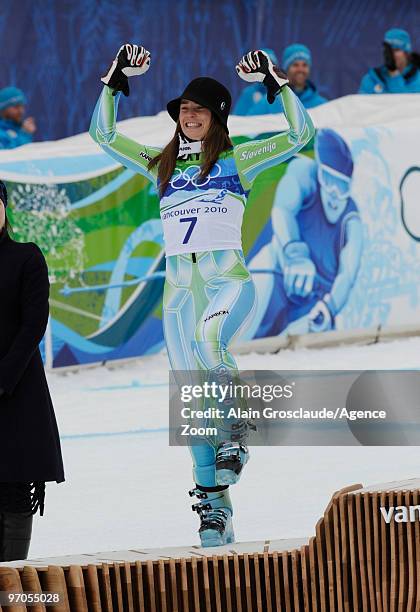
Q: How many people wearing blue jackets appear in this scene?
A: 4